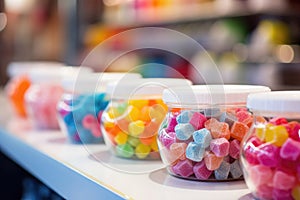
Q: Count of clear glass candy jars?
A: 6